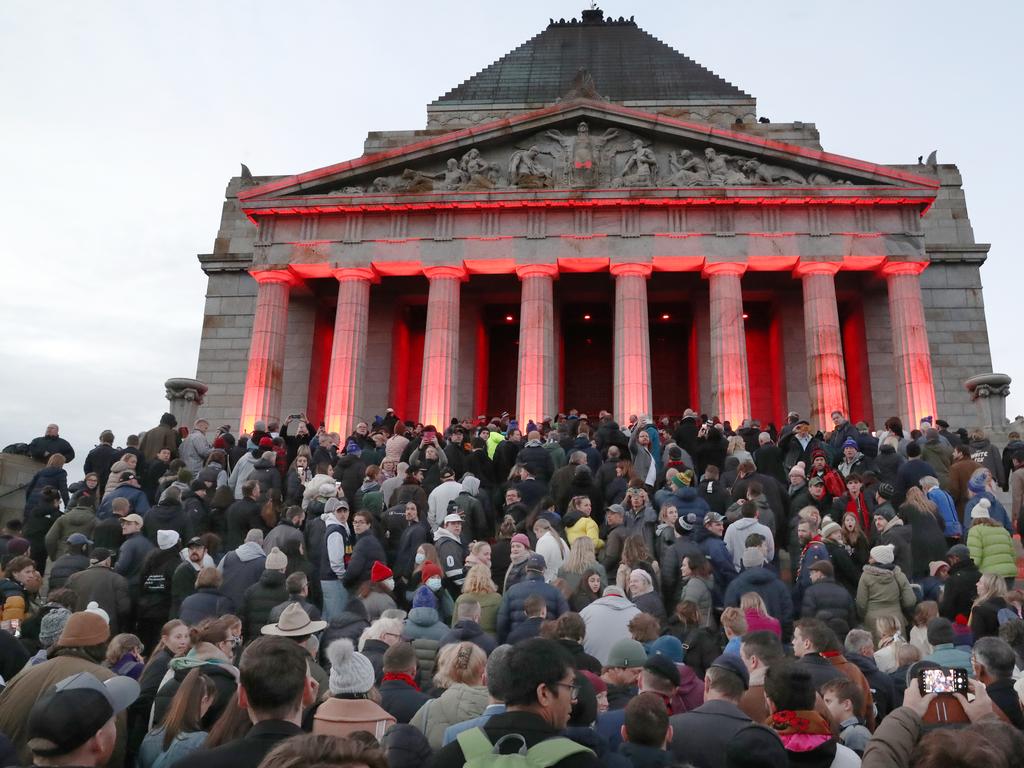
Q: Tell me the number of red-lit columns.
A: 8